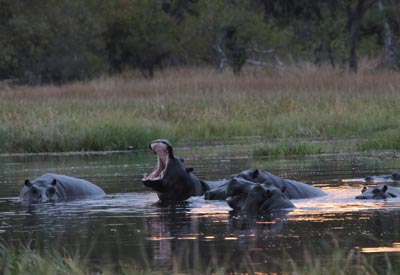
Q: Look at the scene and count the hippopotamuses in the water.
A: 6